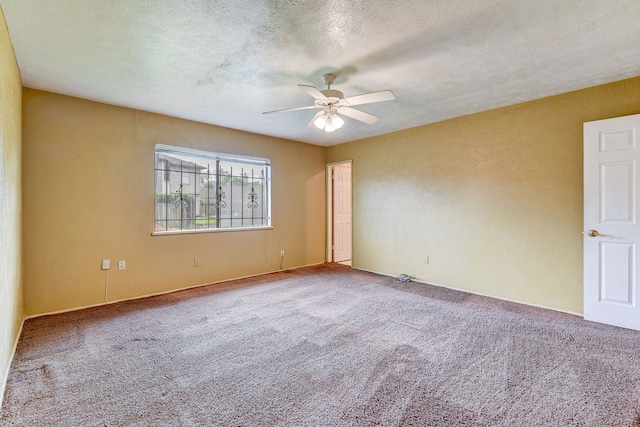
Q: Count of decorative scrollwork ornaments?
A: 3